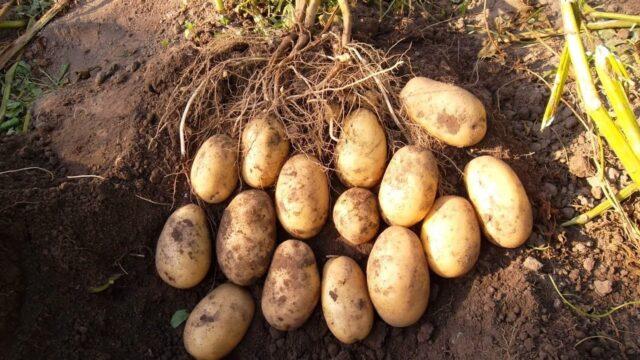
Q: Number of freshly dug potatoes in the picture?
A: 15